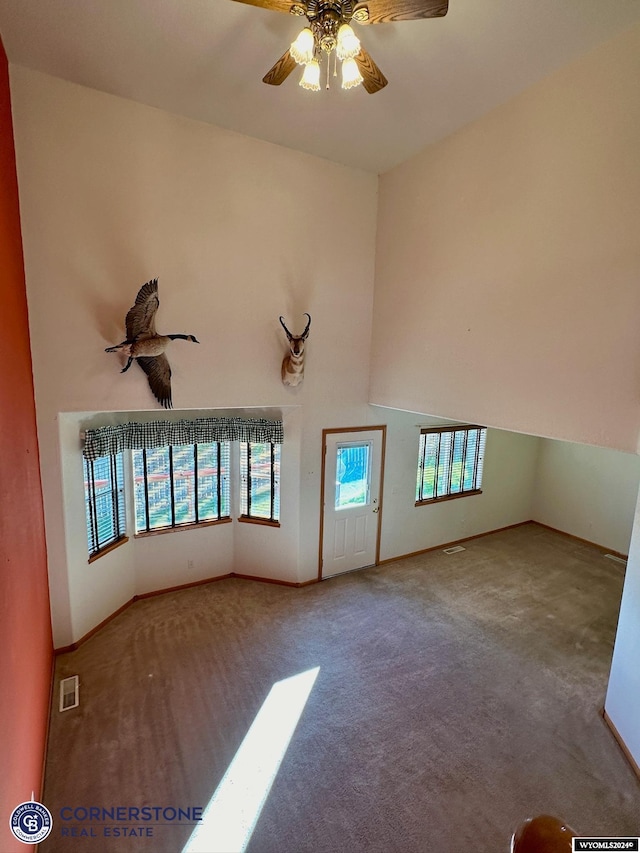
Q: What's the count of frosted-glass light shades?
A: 4